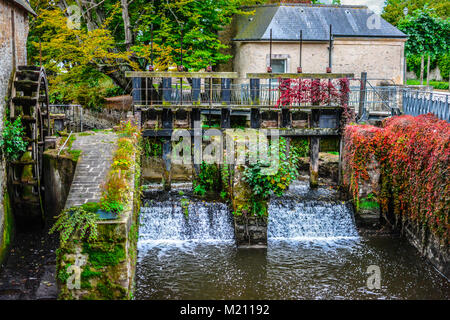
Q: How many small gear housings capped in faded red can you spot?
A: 6